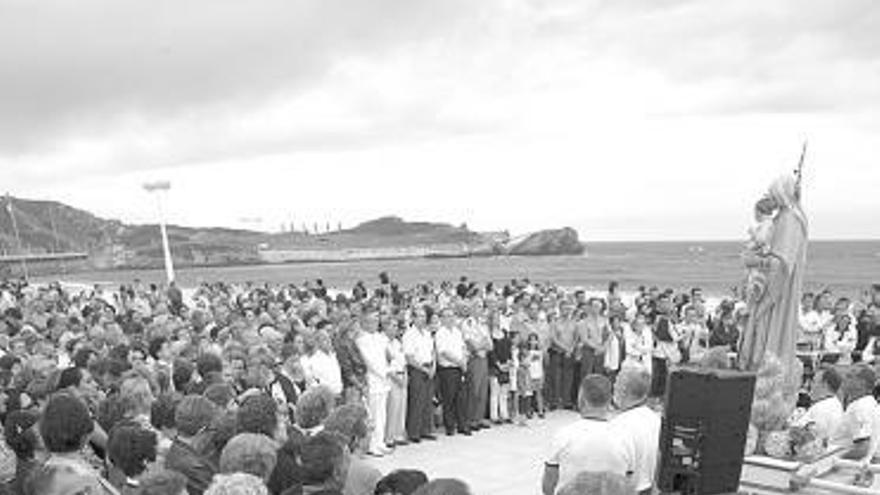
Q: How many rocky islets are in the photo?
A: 1